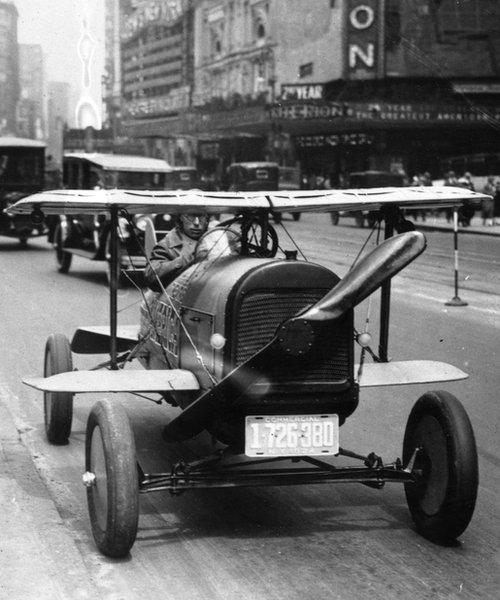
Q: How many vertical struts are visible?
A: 2